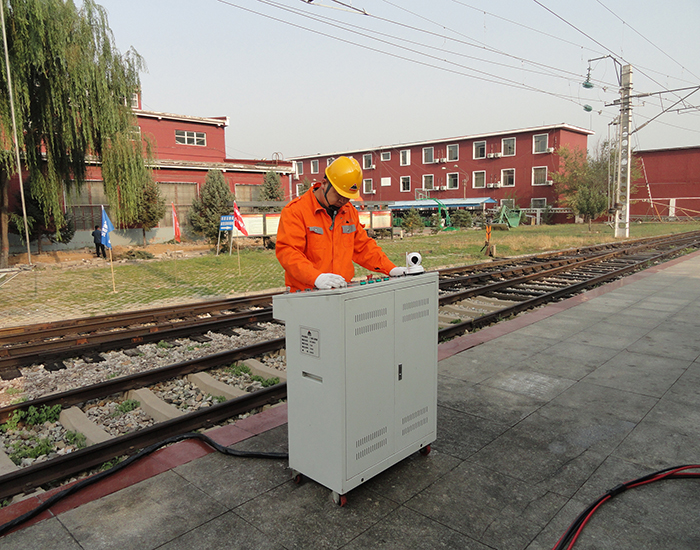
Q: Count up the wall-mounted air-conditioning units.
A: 12